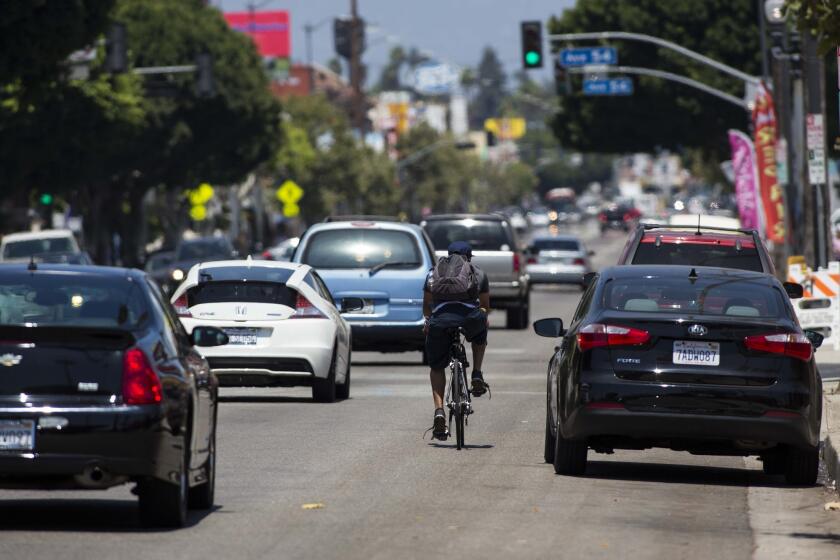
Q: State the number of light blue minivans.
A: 1